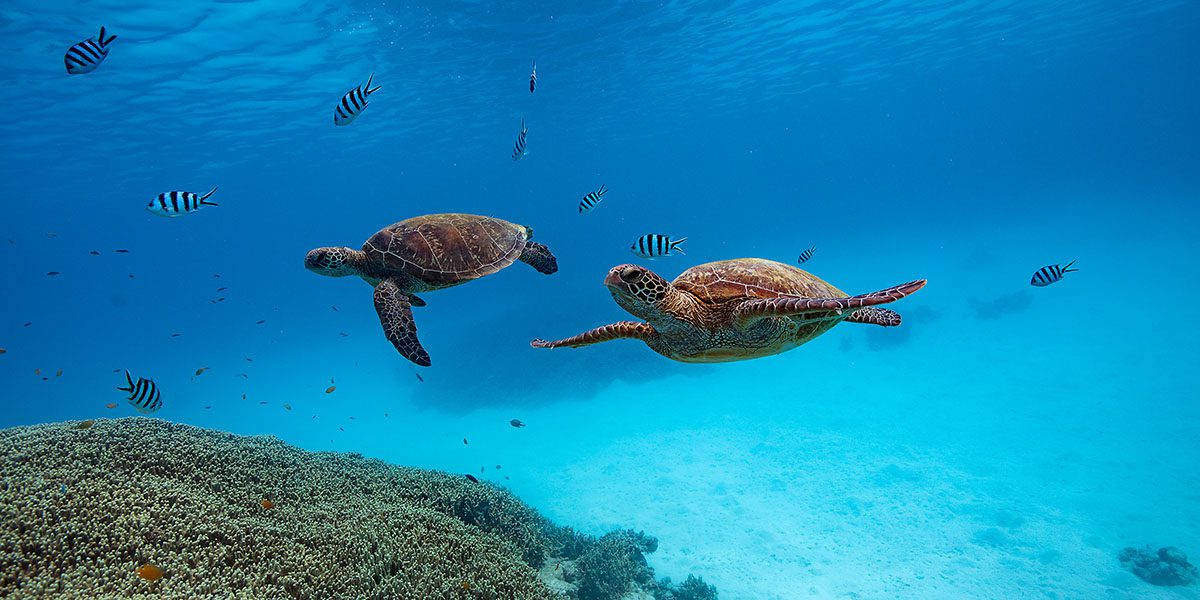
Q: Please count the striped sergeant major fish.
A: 10